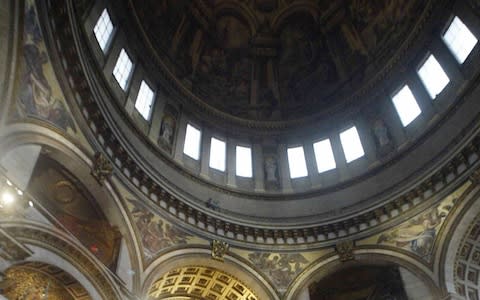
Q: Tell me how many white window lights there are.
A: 12